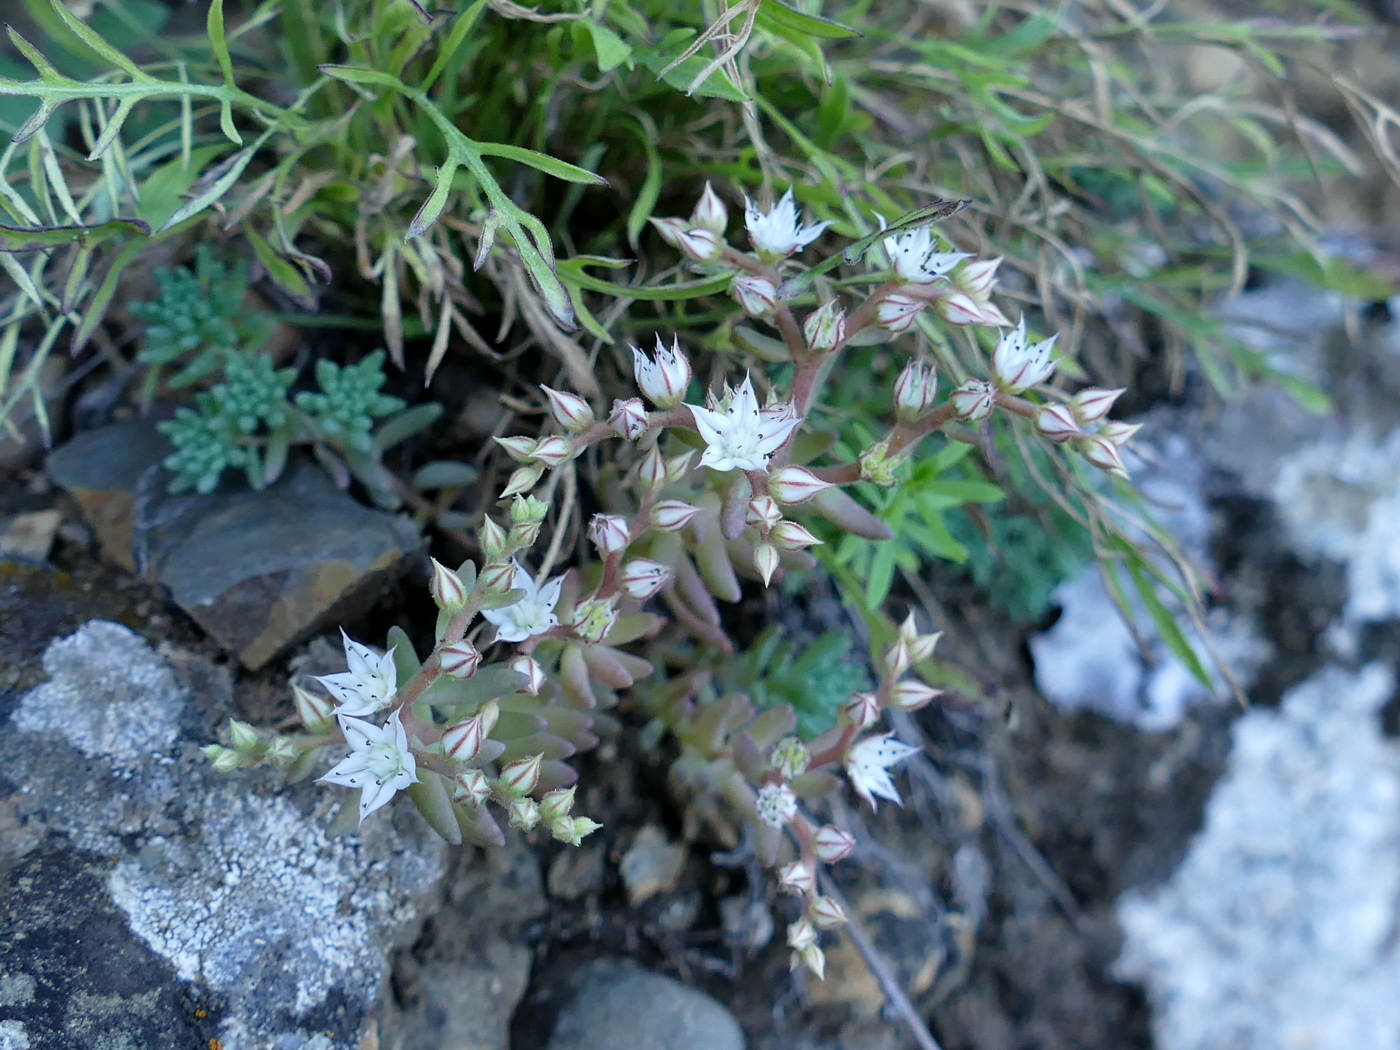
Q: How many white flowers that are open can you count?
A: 9